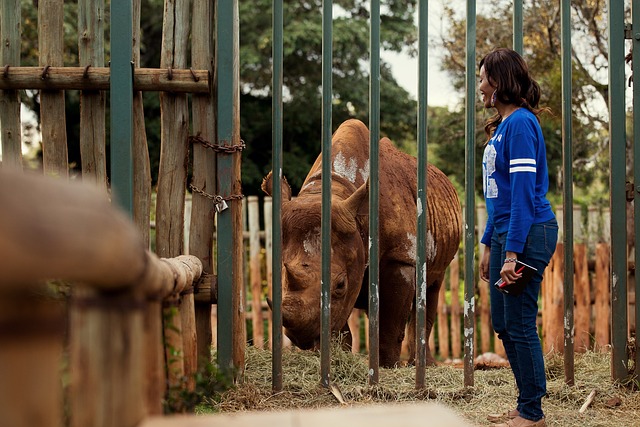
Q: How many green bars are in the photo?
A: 11